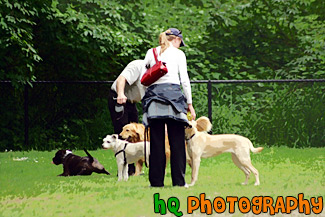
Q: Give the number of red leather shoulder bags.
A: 1